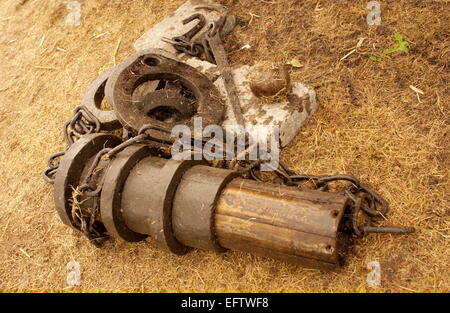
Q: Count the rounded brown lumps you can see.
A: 1